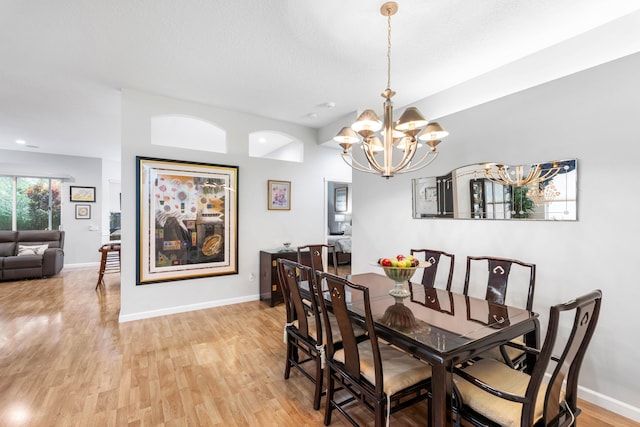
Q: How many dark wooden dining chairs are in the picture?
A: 6